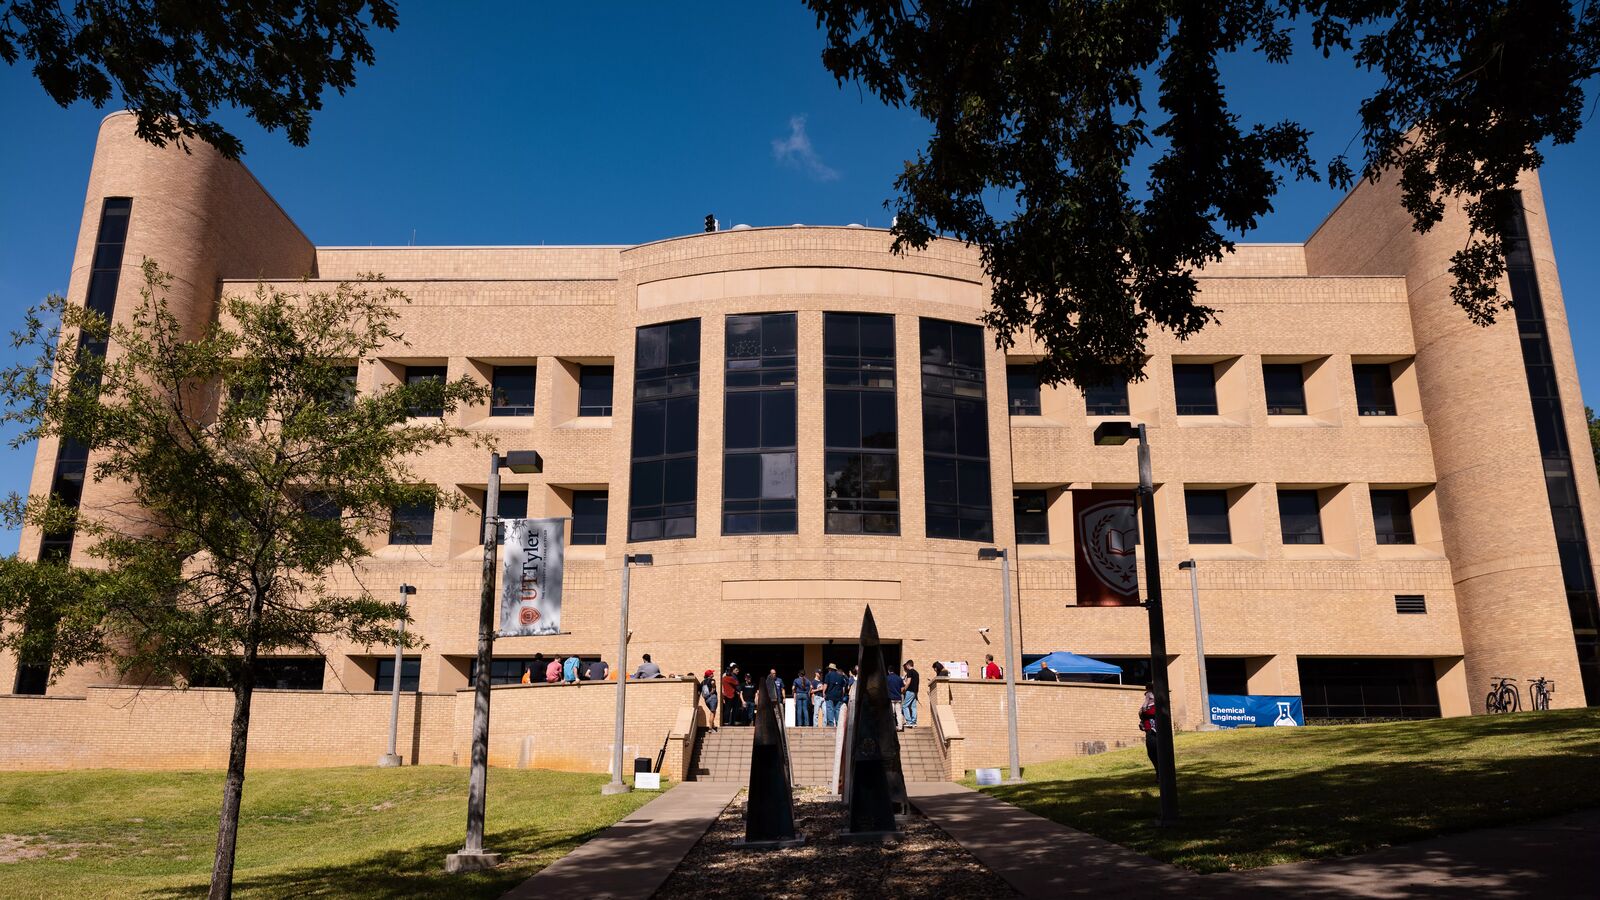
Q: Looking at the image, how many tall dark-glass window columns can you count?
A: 6